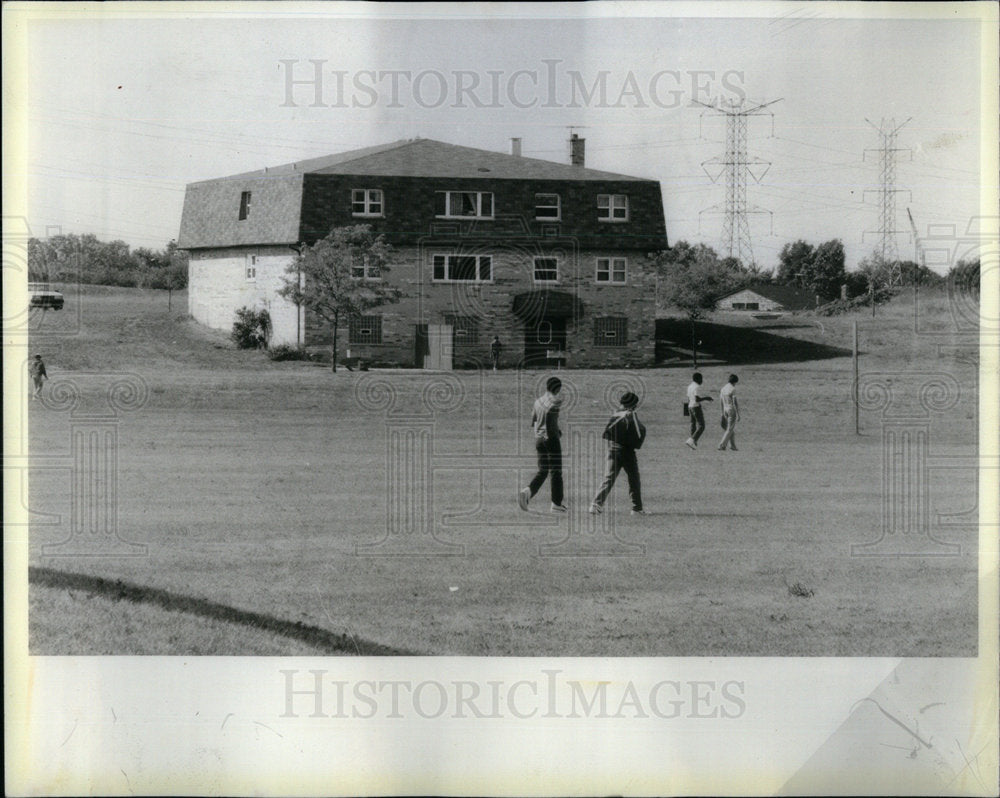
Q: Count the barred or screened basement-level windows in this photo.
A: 3